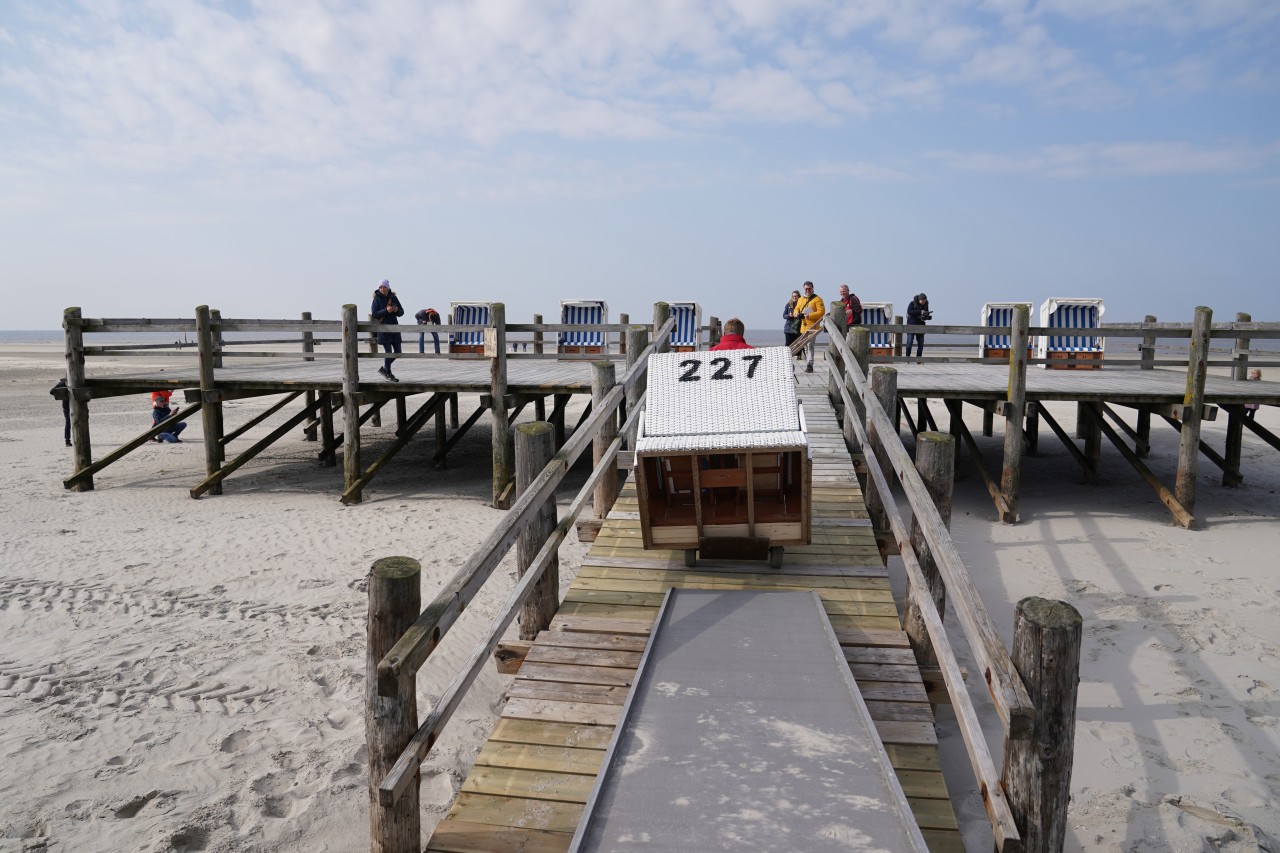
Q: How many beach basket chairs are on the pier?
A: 7